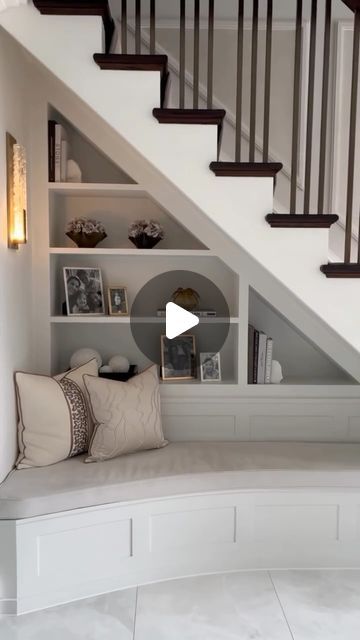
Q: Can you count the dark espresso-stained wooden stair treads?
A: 6